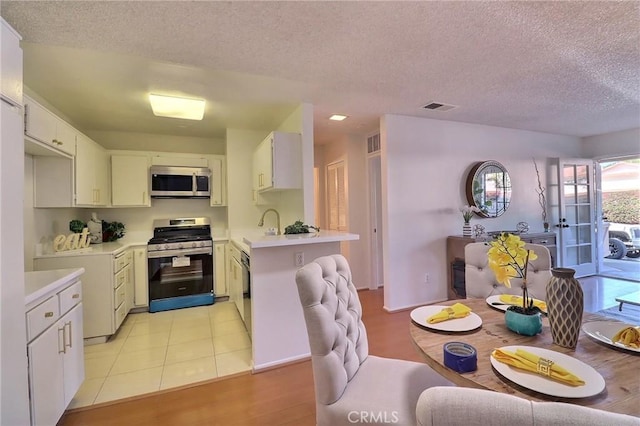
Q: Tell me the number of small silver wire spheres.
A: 2